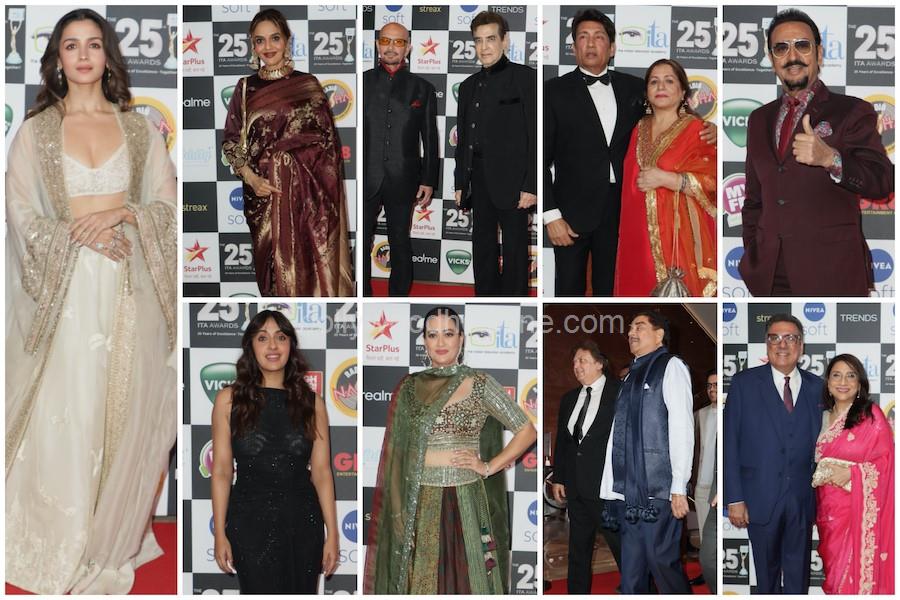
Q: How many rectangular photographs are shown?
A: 9